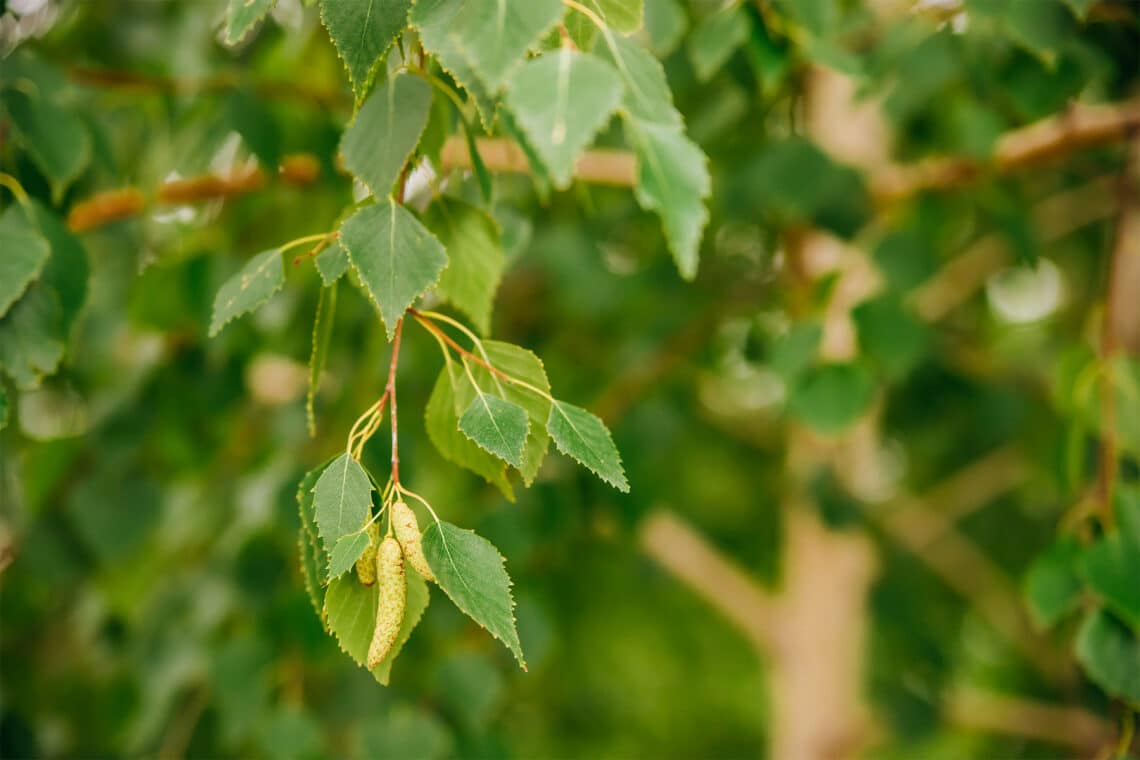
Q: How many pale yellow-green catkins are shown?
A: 3